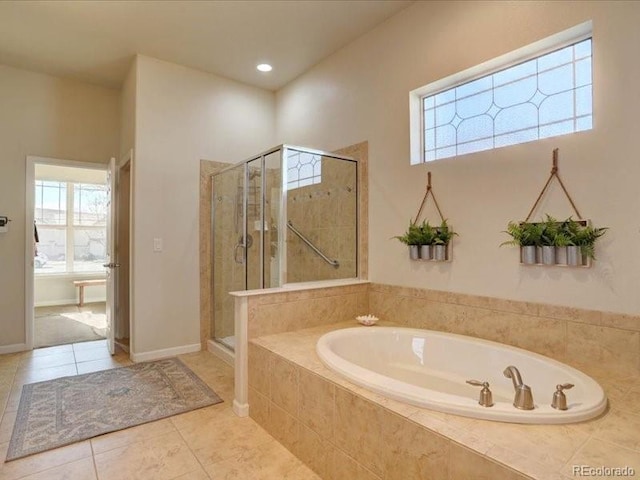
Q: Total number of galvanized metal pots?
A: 6